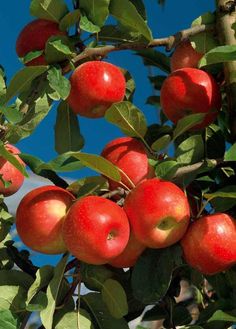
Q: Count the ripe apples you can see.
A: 11